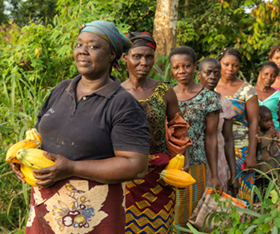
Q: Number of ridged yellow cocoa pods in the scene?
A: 6